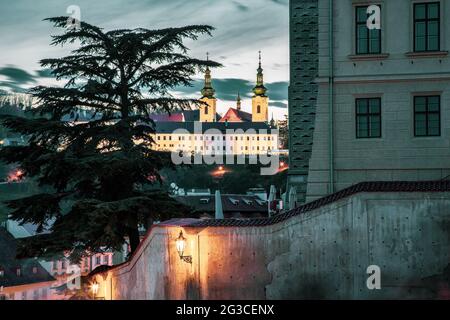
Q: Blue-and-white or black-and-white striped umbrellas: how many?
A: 0